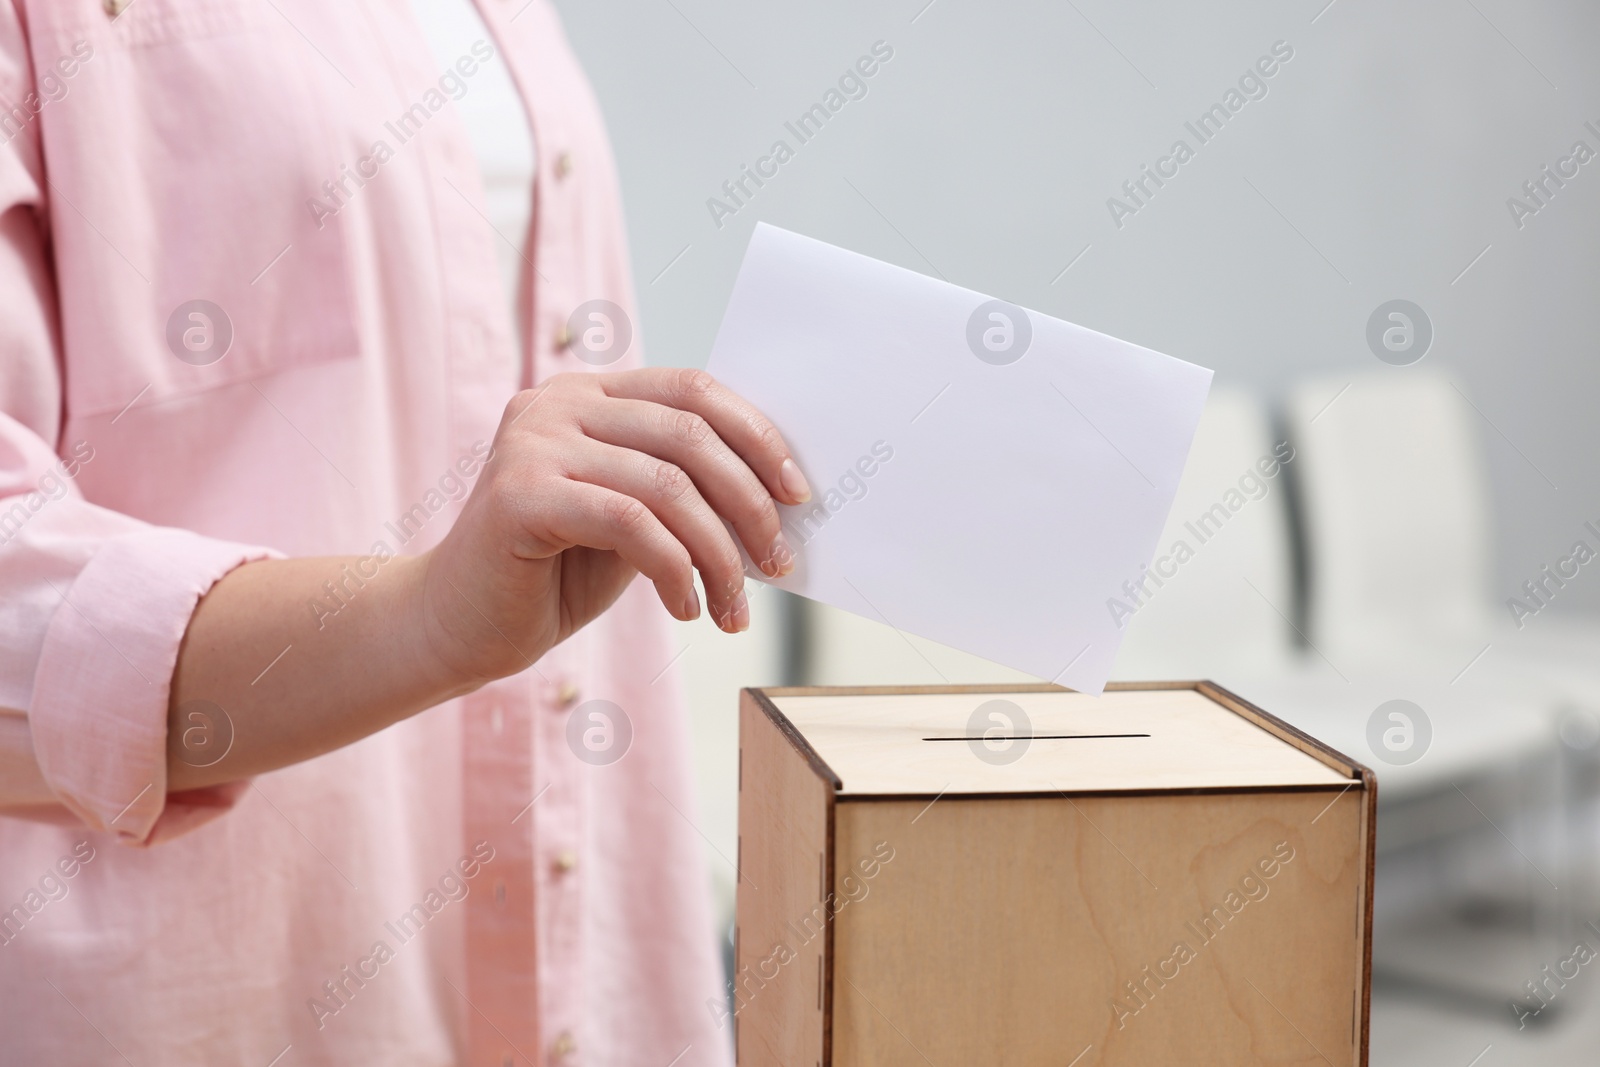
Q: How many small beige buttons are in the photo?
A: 6